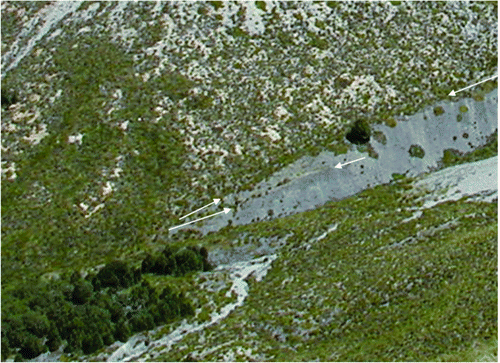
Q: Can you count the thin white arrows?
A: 4